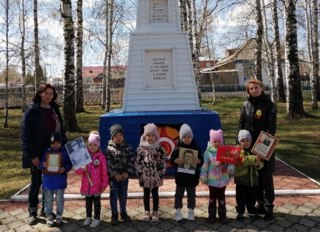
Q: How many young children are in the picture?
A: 7